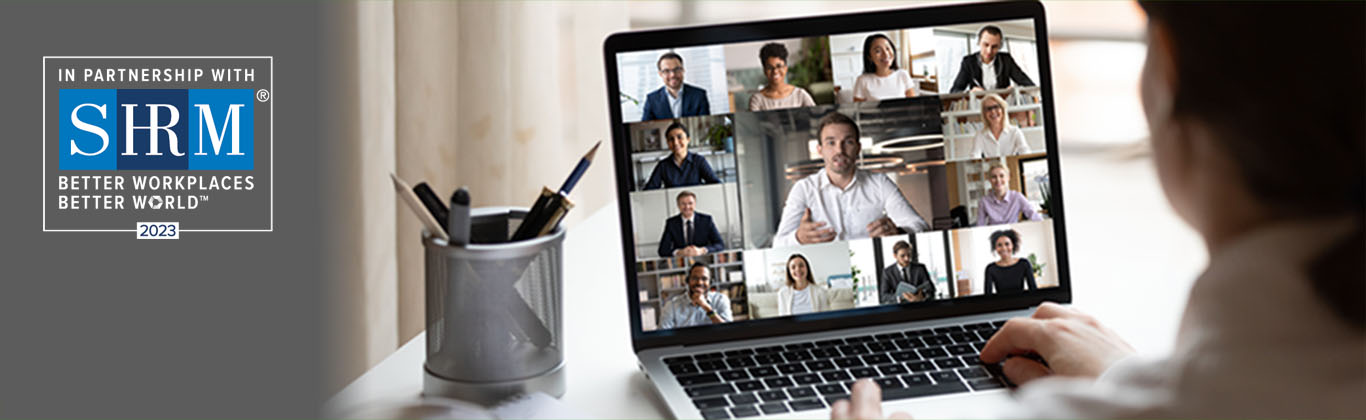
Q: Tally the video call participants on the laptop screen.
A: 13